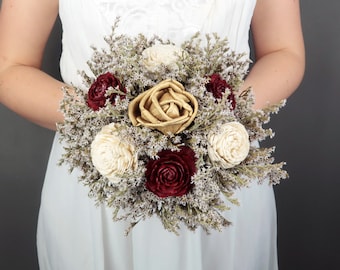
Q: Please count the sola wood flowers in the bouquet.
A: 7